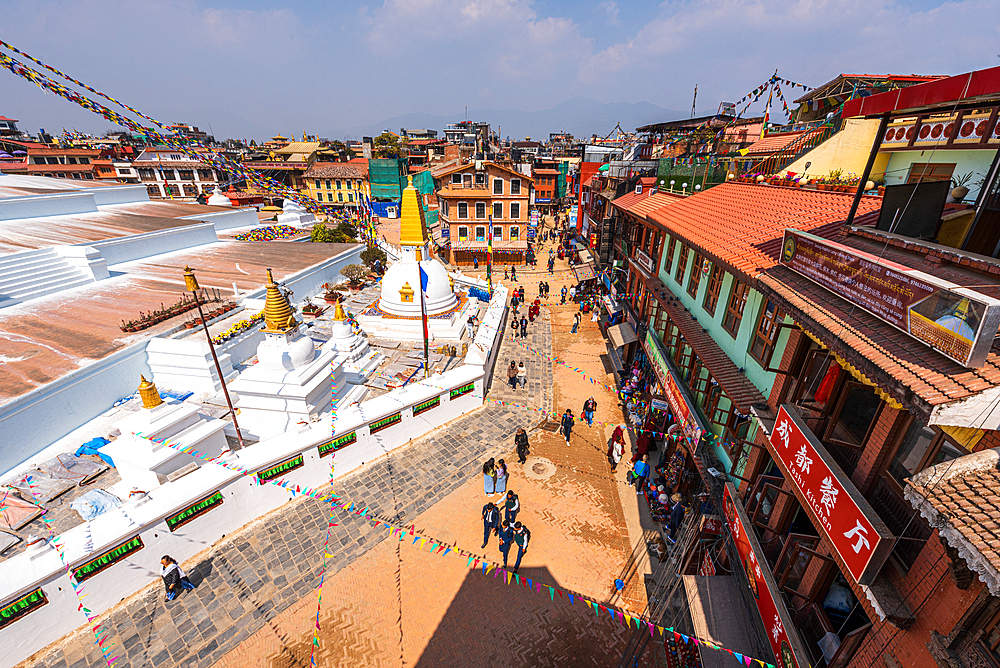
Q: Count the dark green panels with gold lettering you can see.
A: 8